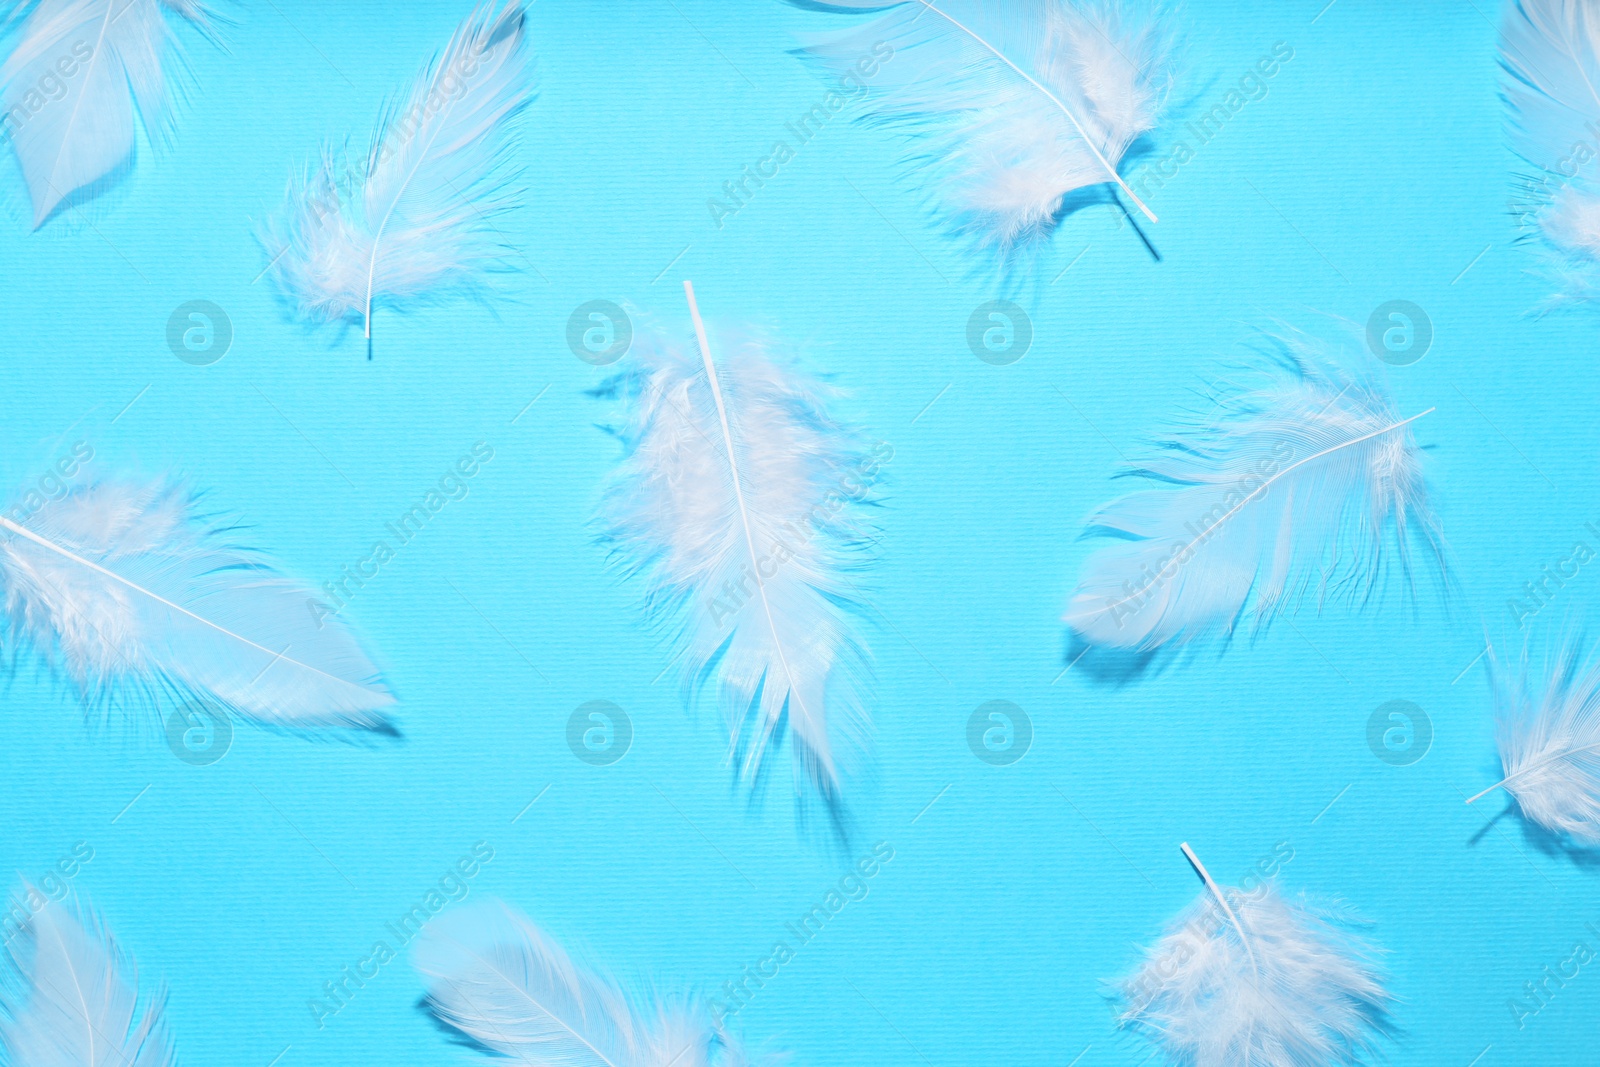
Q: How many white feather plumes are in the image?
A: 11